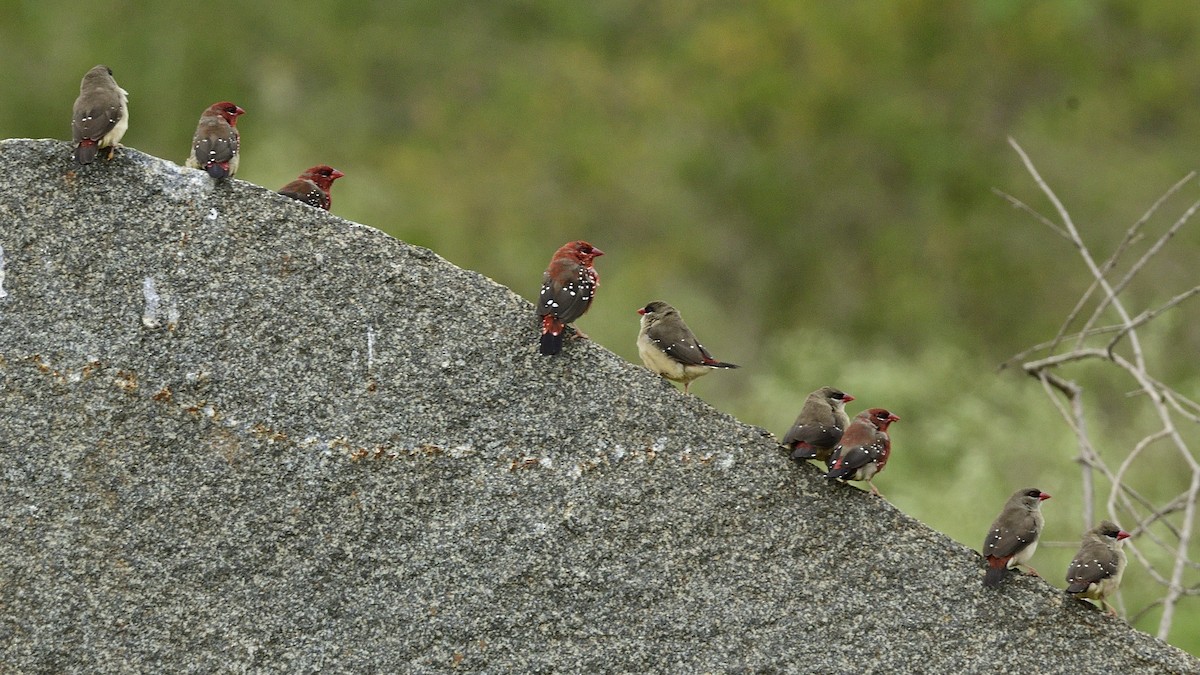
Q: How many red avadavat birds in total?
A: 9